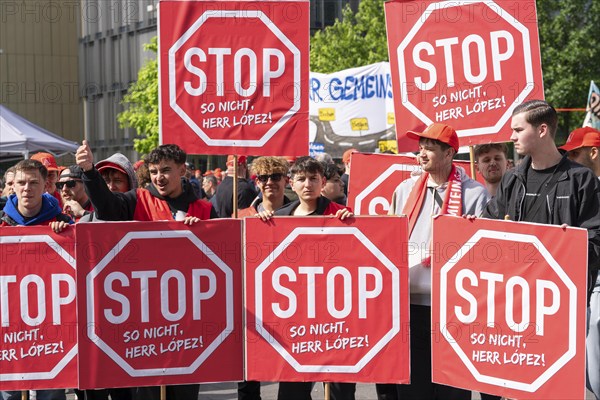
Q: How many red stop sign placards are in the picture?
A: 7